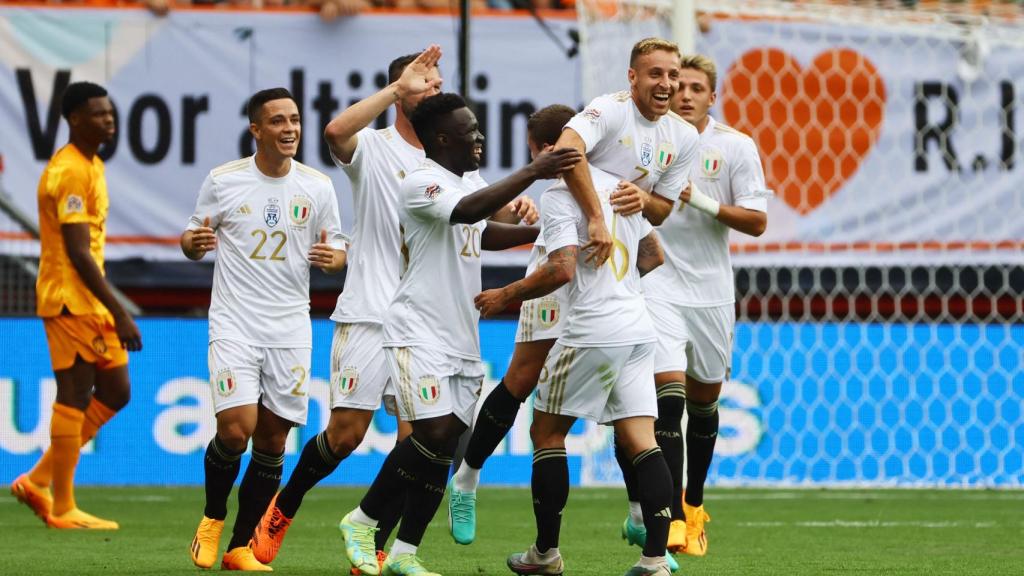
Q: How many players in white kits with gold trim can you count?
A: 6